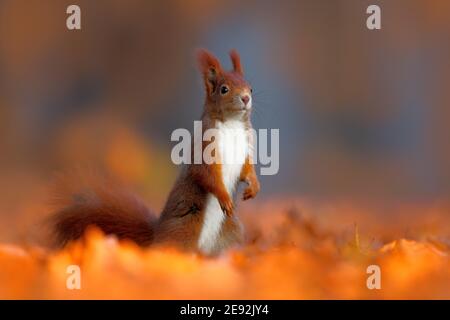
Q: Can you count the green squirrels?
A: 0